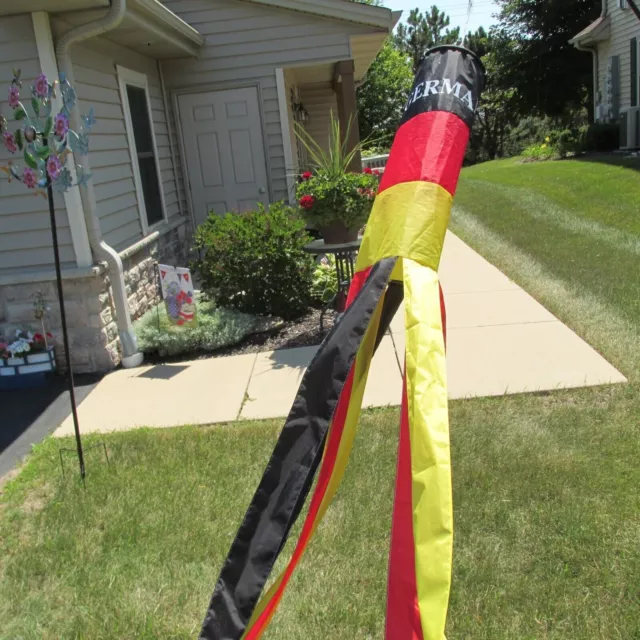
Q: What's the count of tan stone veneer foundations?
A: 1